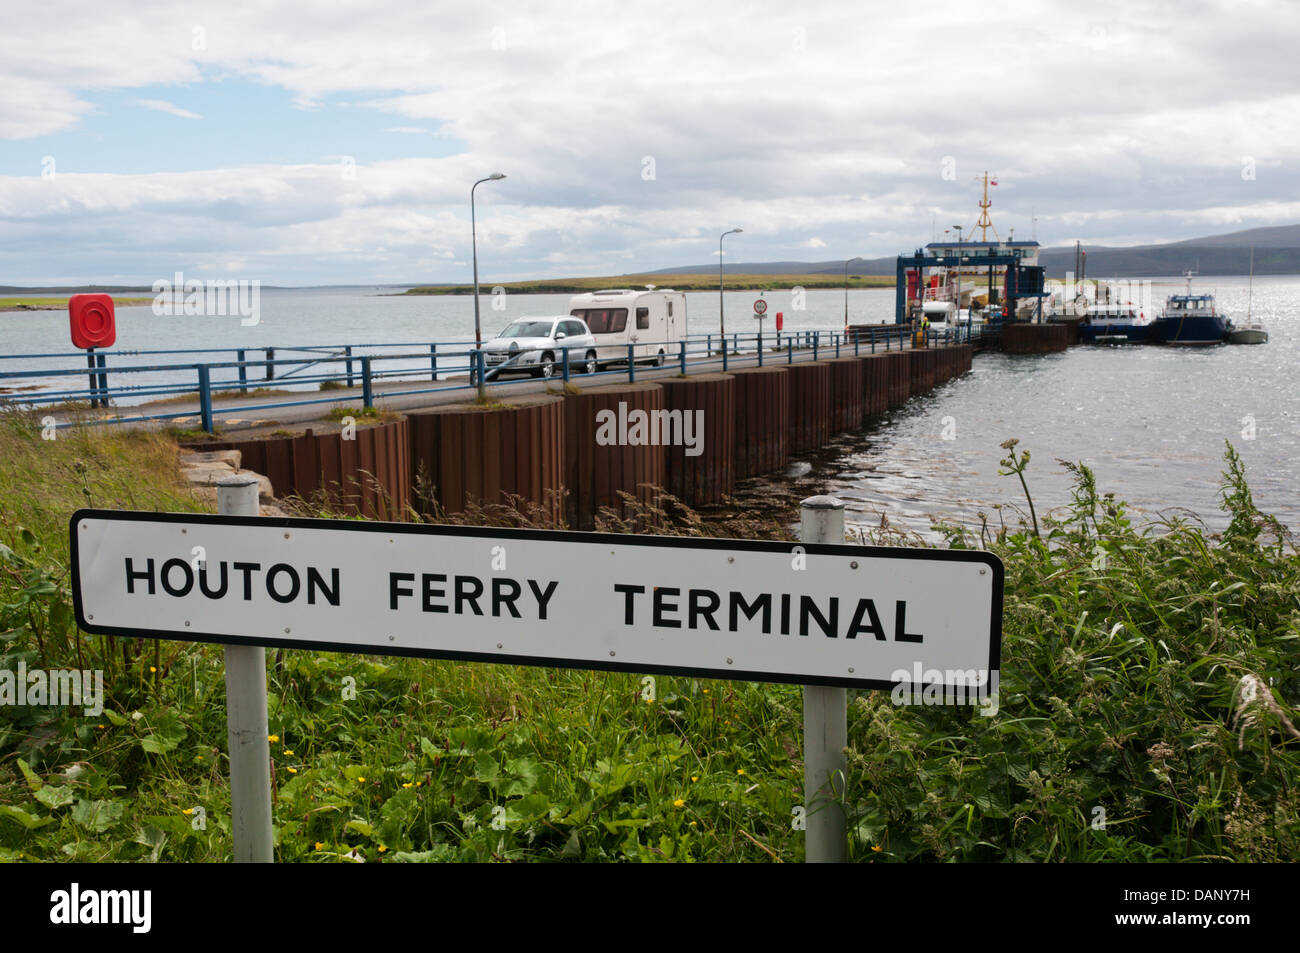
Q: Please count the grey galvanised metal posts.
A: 2